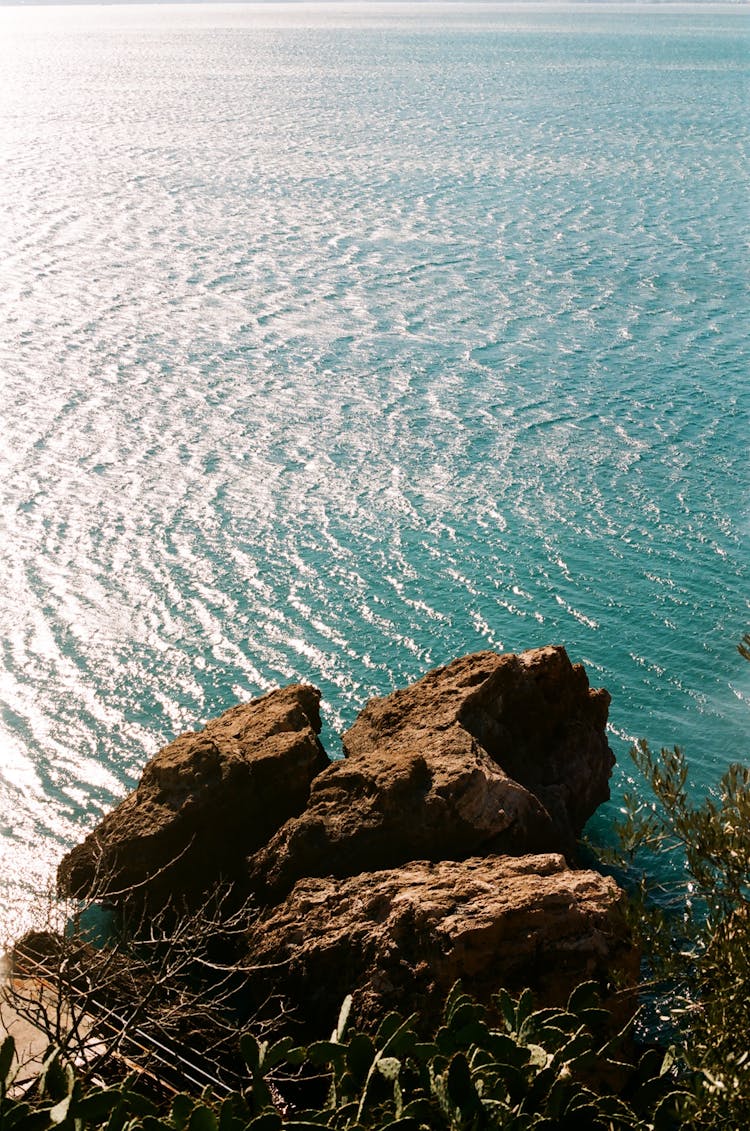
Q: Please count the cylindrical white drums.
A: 0